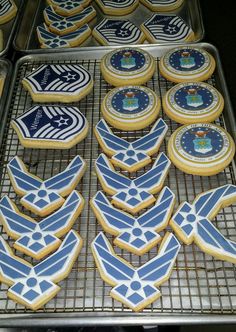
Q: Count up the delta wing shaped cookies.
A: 11